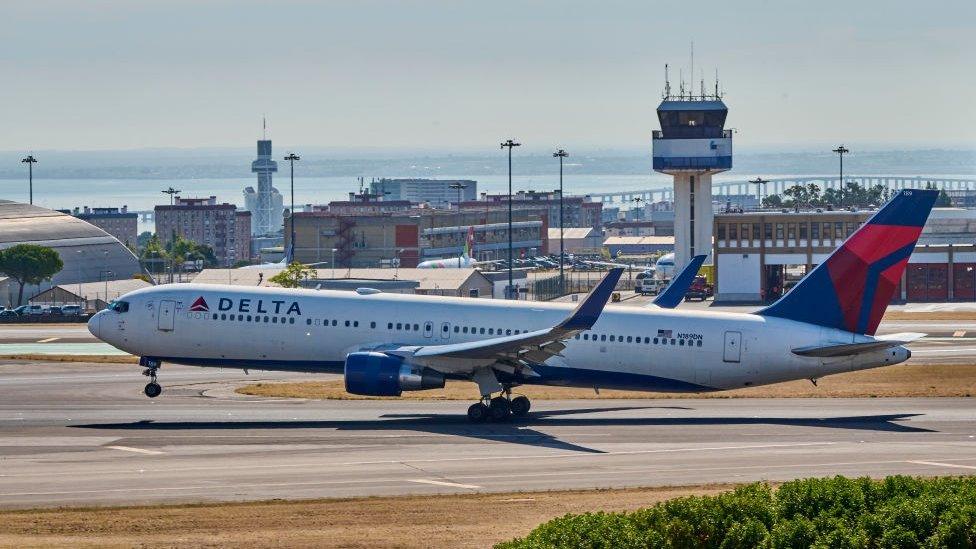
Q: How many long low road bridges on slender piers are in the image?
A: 1